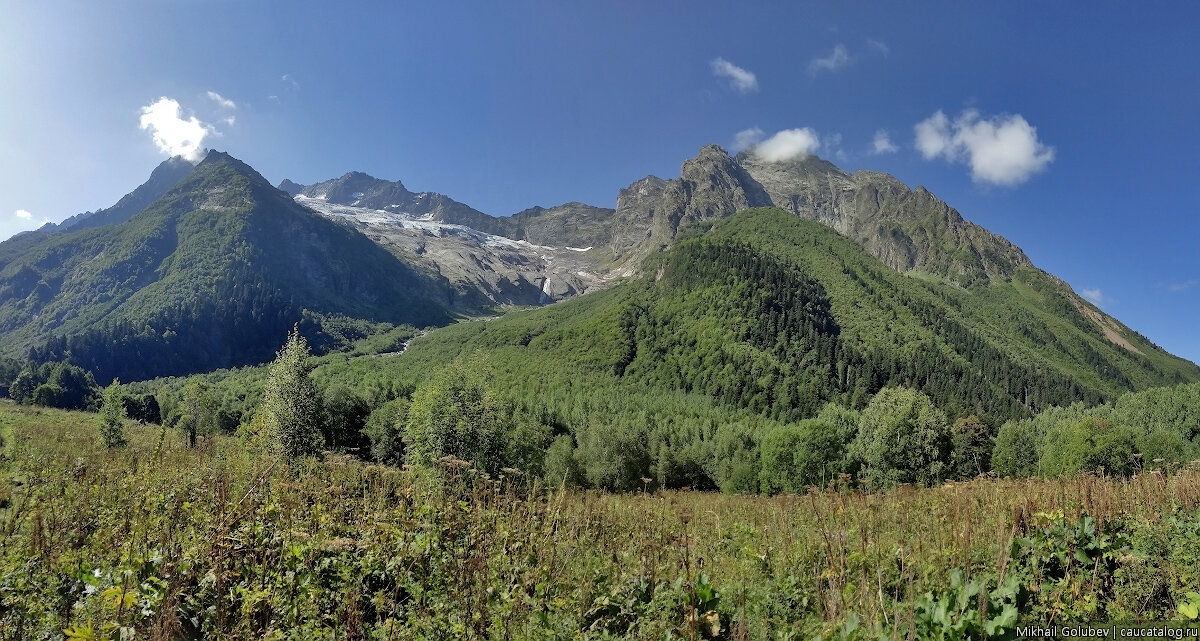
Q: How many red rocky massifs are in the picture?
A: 0